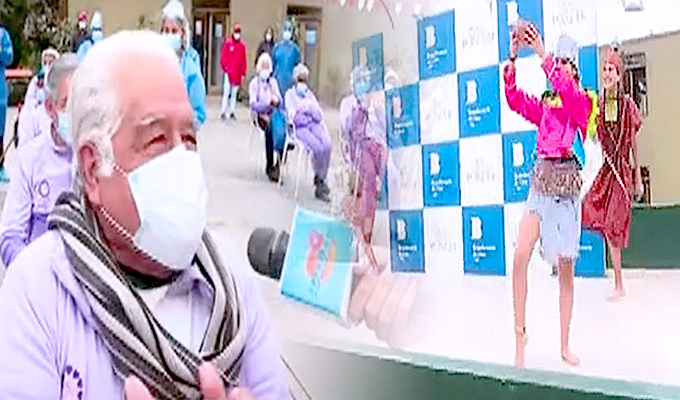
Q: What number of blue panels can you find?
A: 12